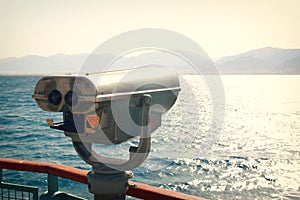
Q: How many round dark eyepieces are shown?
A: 2